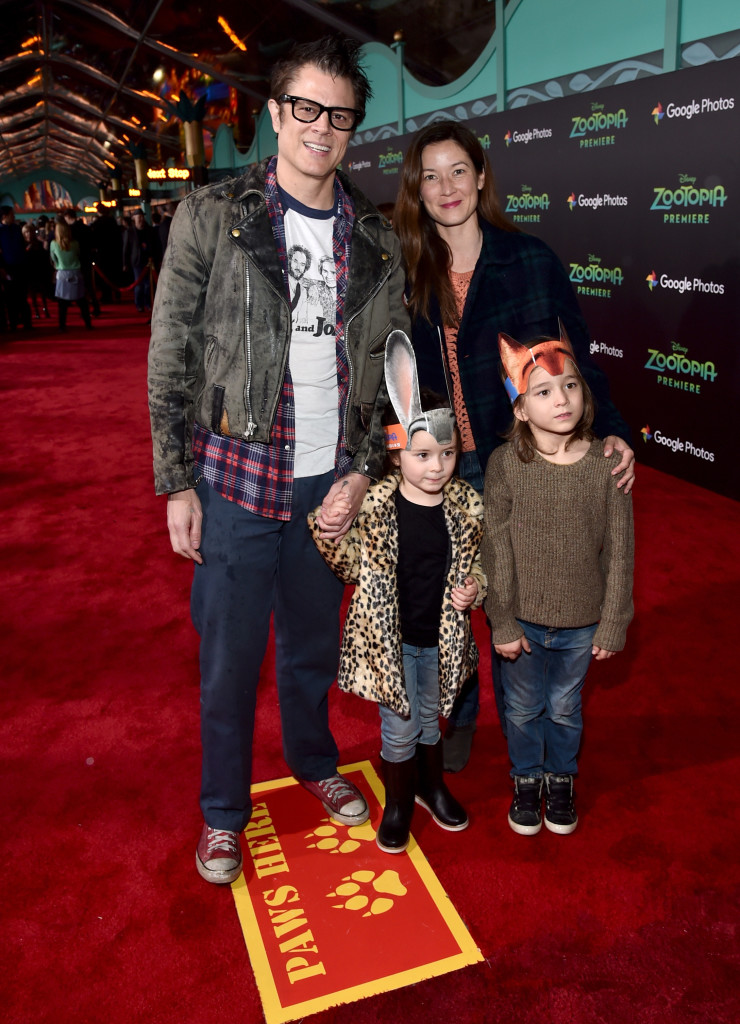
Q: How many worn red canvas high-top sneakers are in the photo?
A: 2